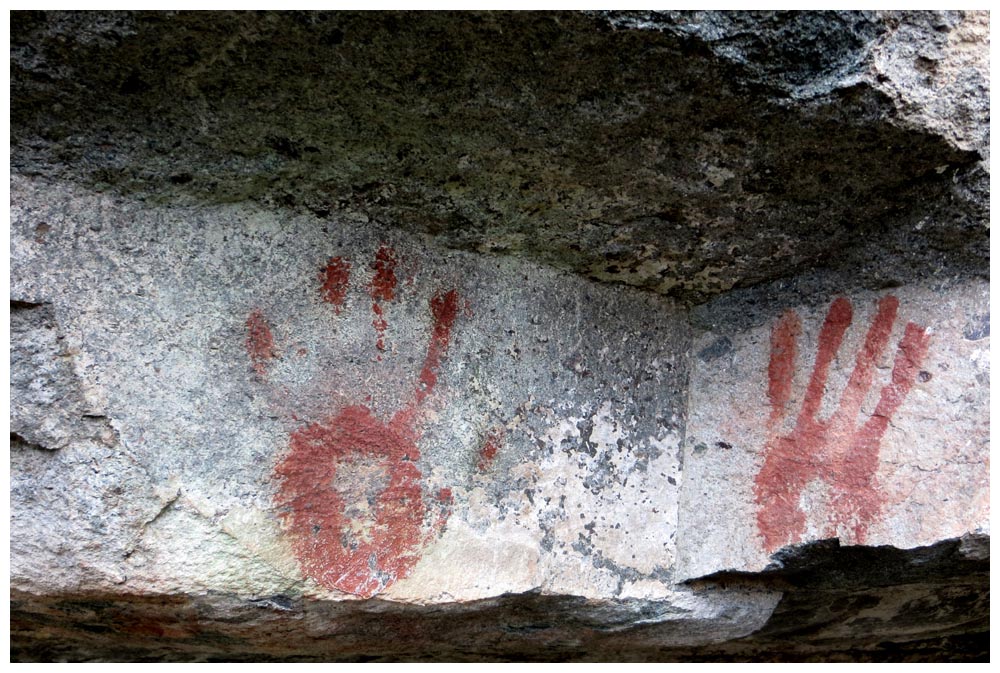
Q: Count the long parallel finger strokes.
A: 4